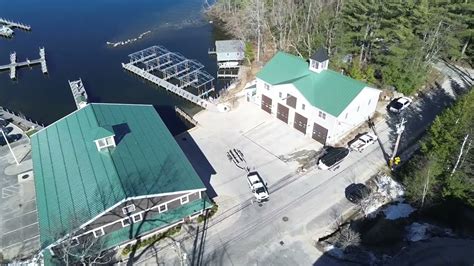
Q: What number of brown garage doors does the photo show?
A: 4